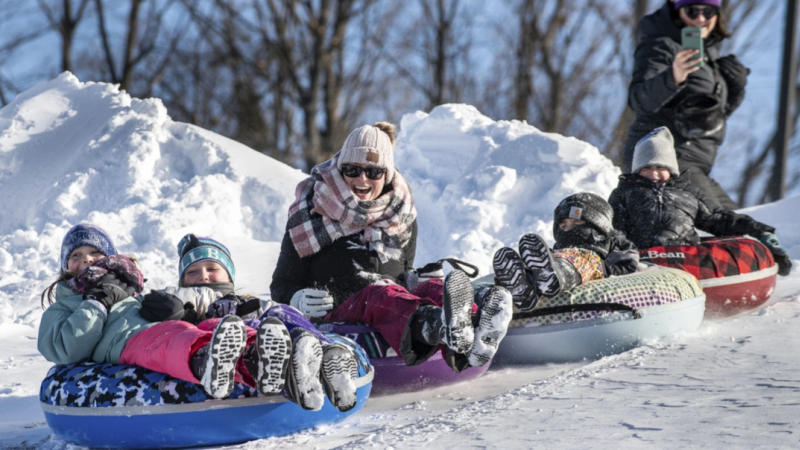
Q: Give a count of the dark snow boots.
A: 8